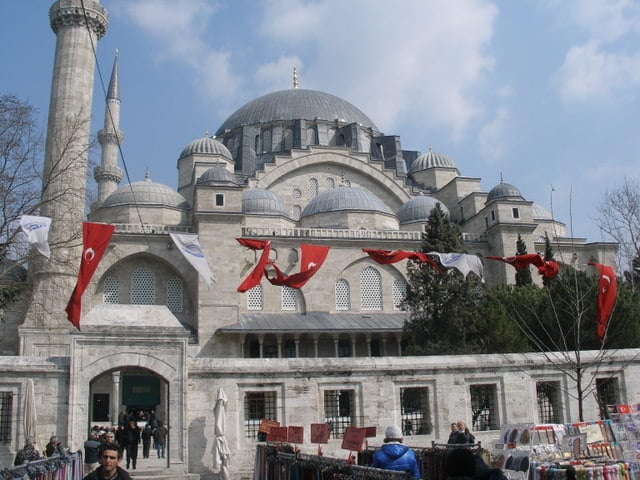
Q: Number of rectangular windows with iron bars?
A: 7